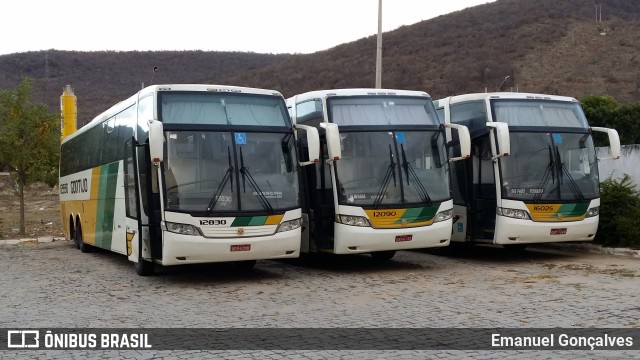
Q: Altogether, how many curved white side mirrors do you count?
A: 6